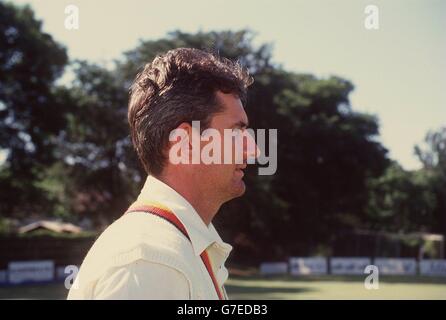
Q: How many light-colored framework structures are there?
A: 1